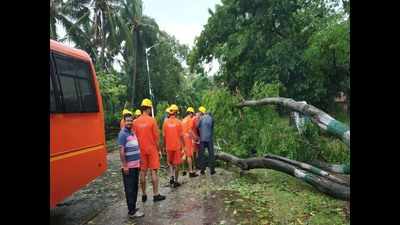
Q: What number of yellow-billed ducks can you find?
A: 0